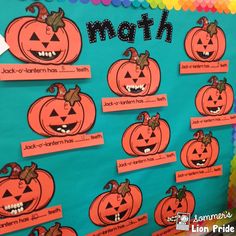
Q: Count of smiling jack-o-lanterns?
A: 10